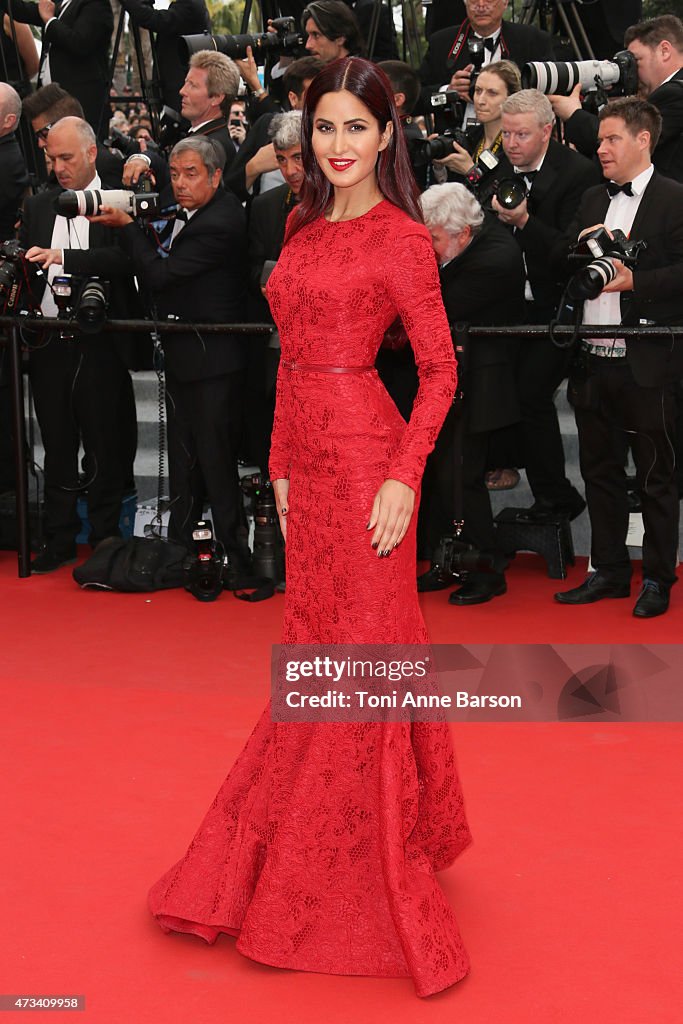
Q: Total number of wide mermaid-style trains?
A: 1